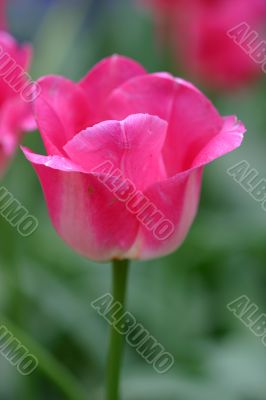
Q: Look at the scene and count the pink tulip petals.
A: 6